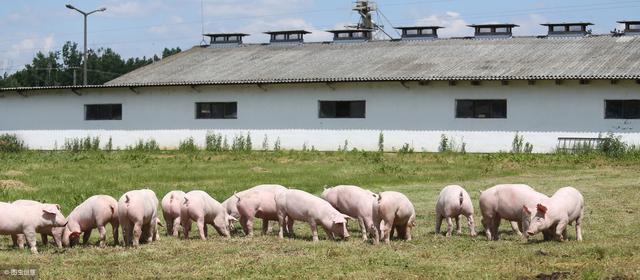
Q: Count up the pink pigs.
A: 14